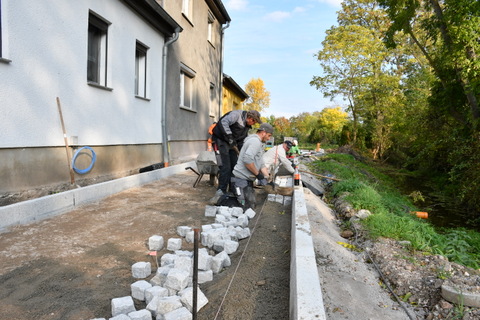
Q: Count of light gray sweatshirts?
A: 1